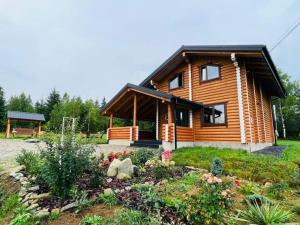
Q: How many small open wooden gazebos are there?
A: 1